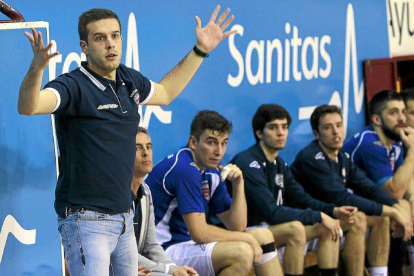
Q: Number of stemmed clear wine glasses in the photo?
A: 0